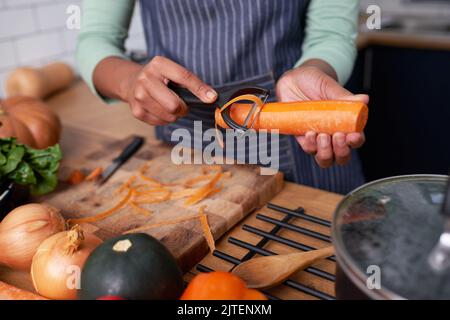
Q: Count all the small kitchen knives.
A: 1